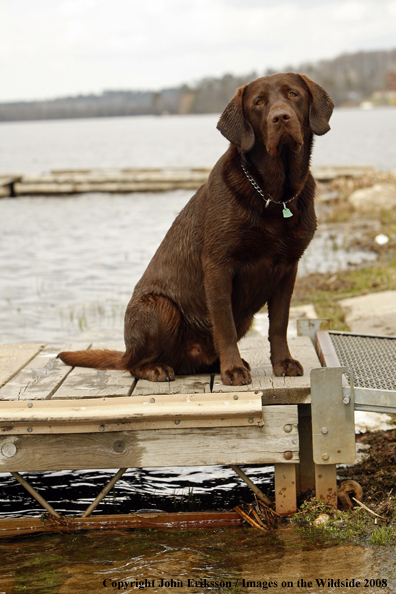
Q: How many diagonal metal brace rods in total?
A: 3